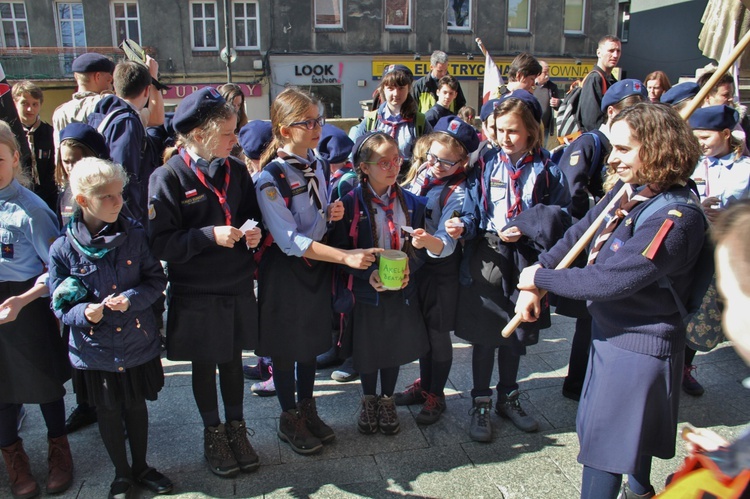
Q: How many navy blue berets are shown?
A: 13